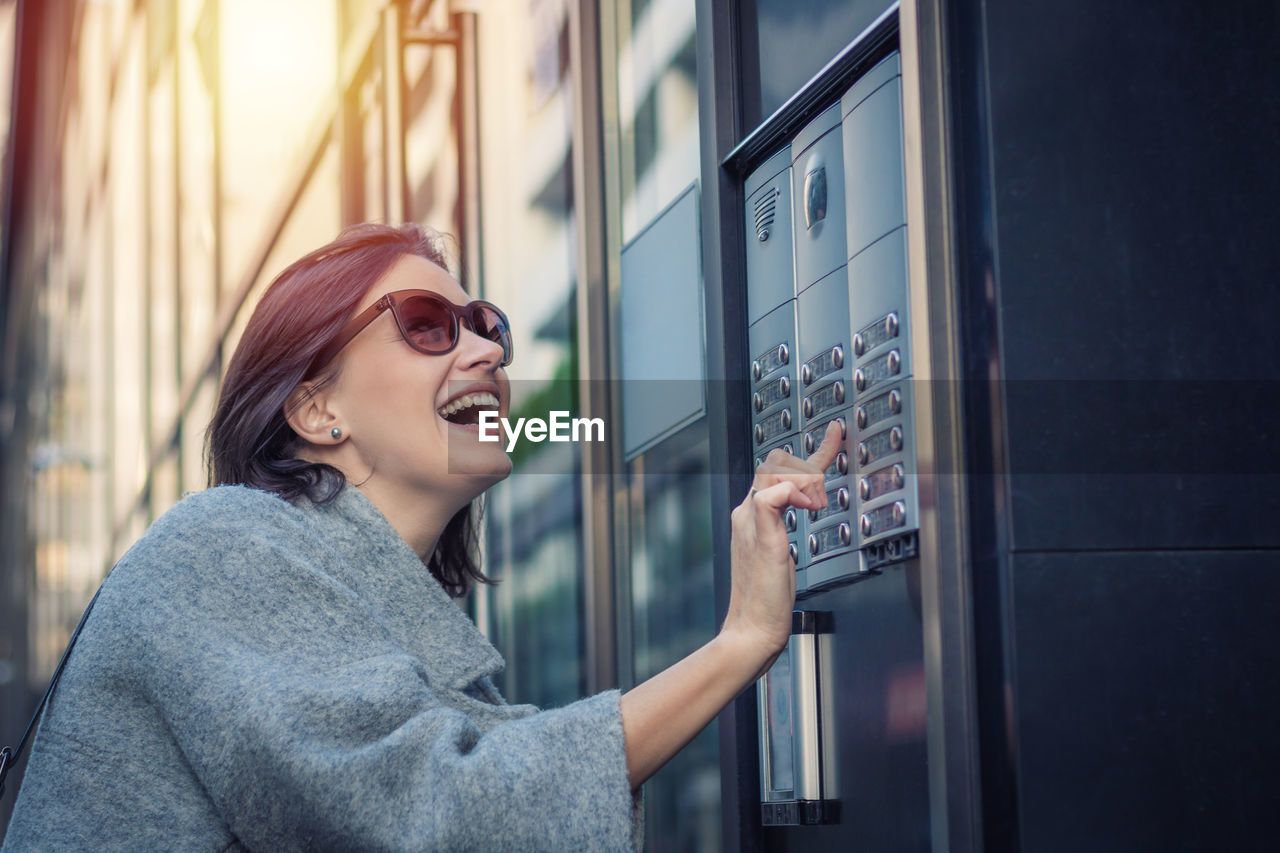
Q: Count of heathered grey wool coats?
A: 1